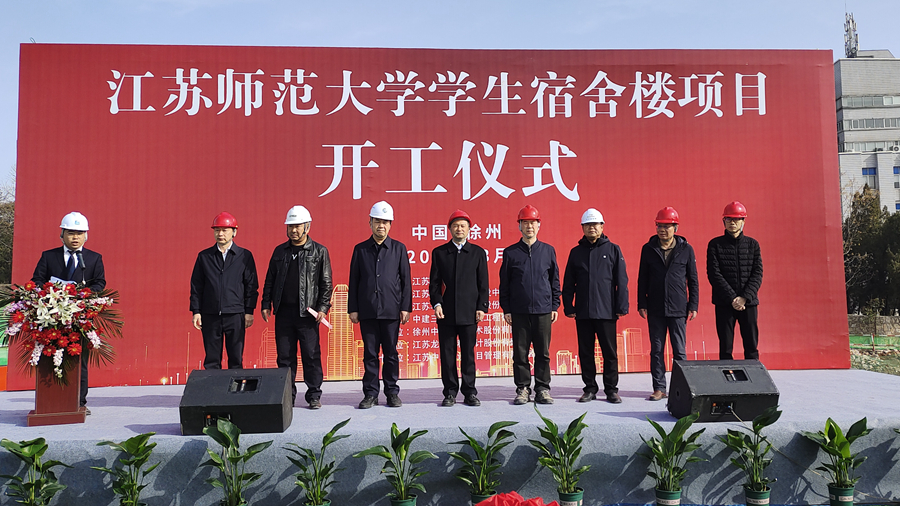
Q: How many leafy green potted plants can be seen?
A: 10